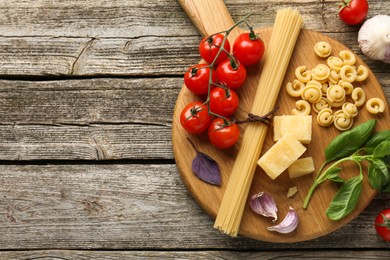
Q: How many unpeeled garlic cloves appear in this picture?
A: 2